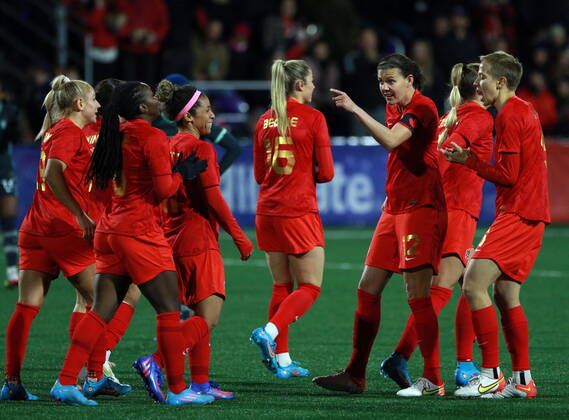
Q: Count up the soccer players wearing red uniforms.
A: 8